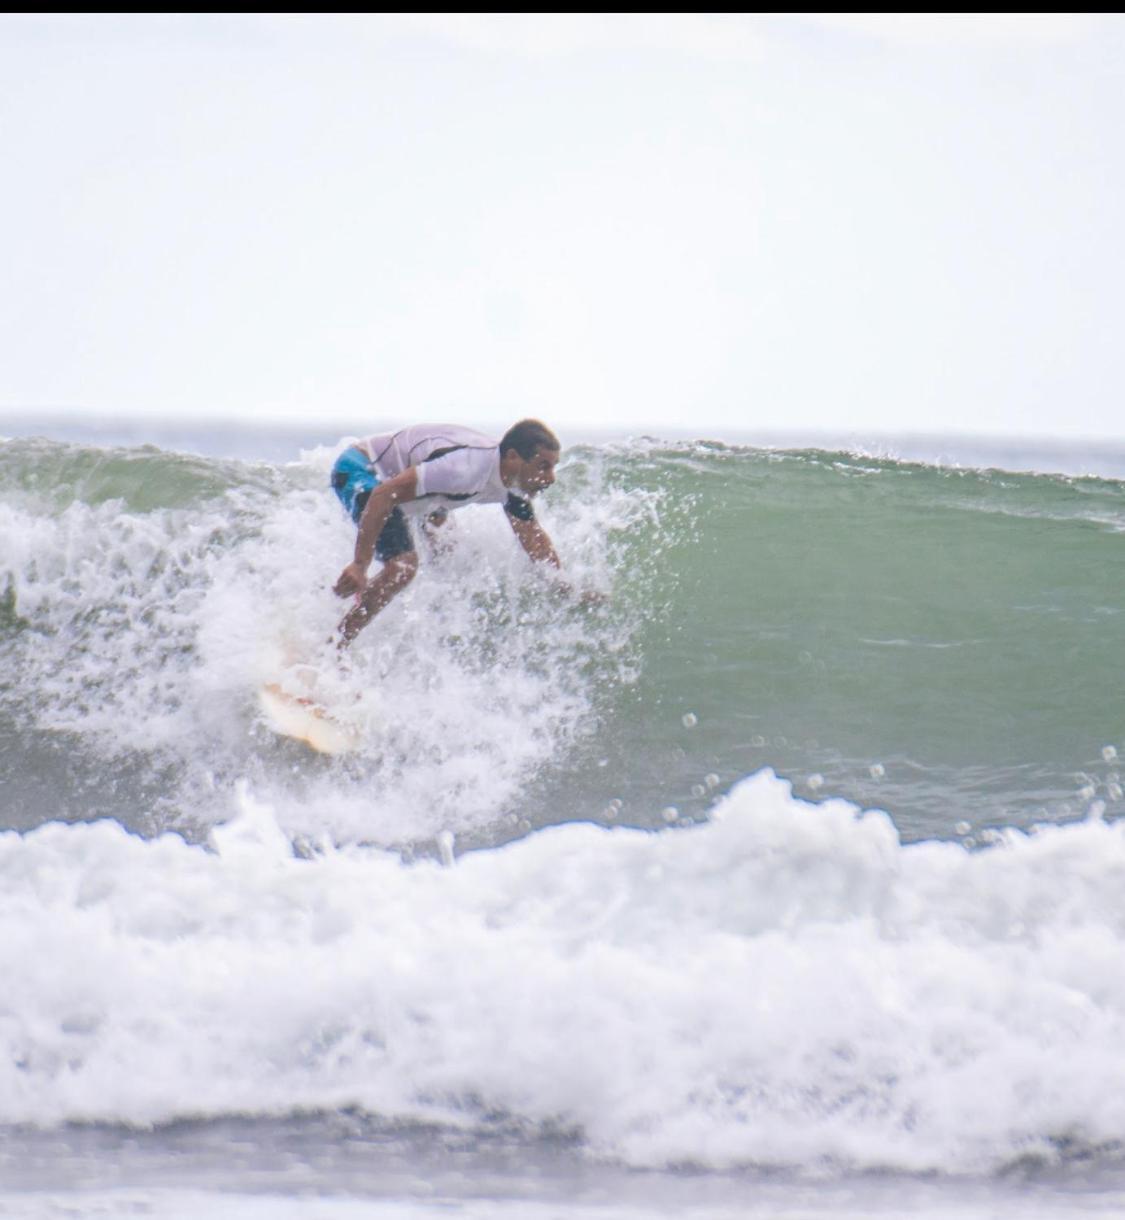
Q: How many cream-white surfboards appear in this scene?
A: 1